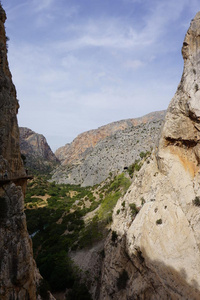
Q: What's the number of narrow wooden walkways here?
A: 1